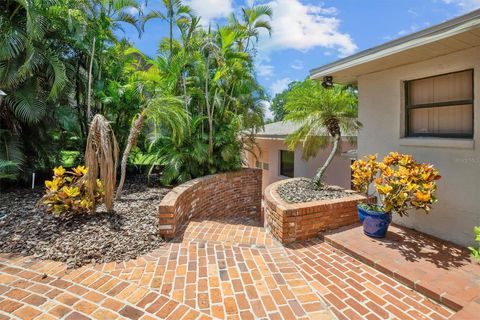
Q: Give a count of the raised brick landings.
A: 1